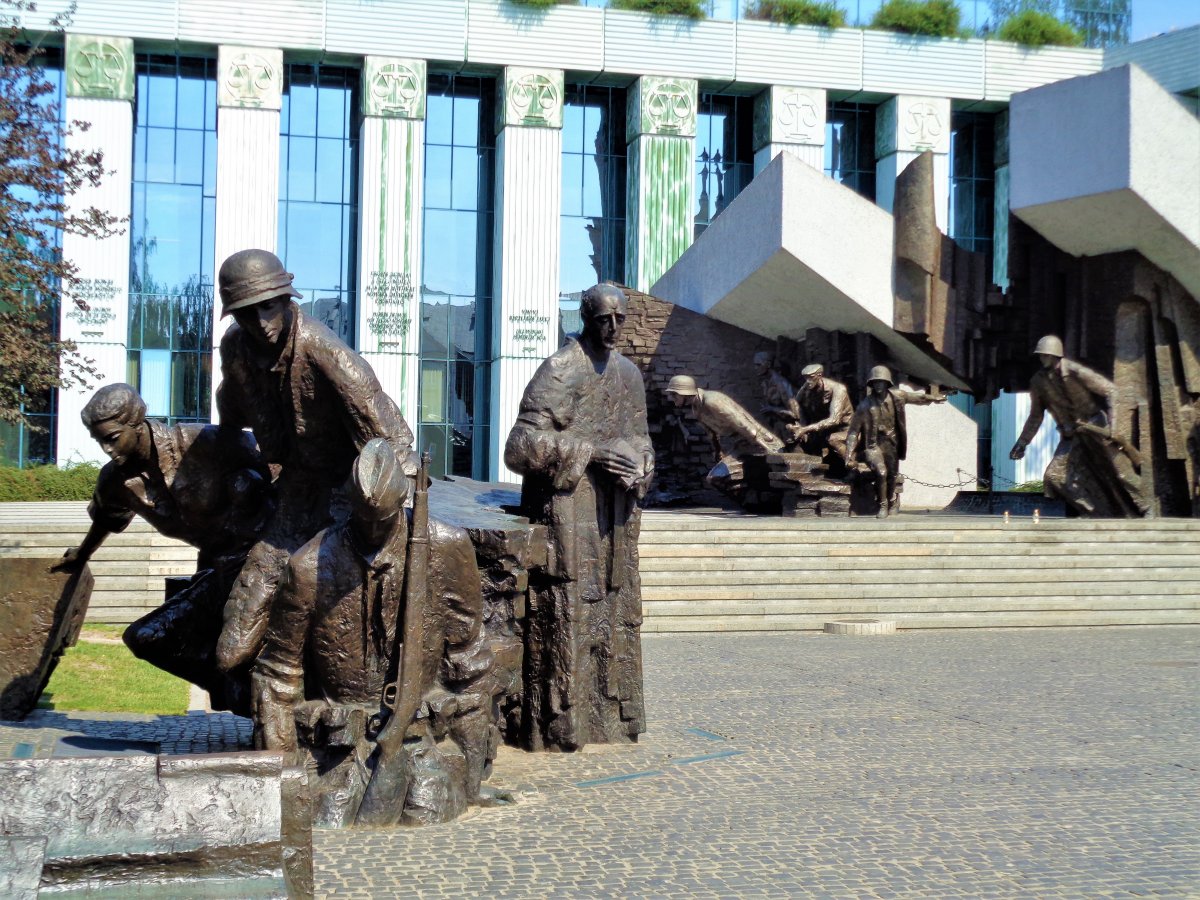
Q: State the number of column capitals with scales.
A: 7